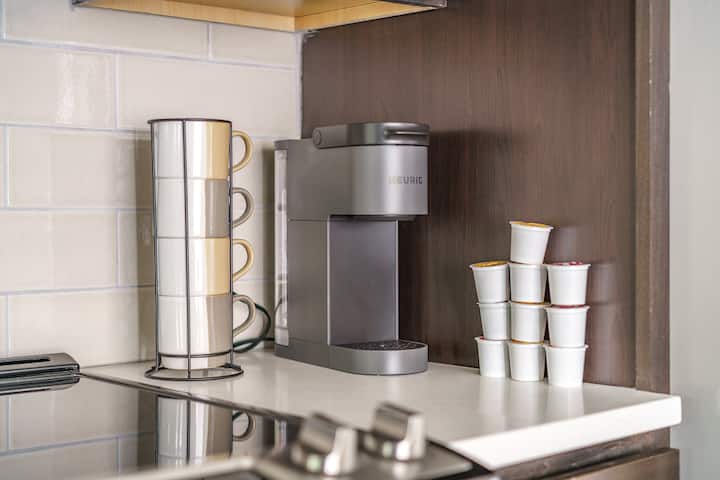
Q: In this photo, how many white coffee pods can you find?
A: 10